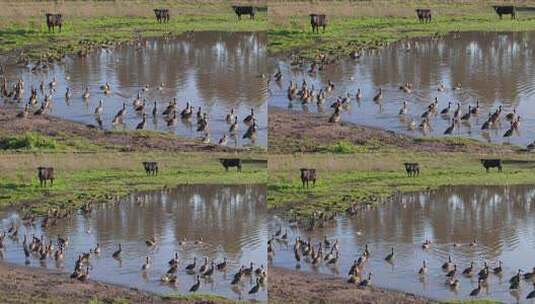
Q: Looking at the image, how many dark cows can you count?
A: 12